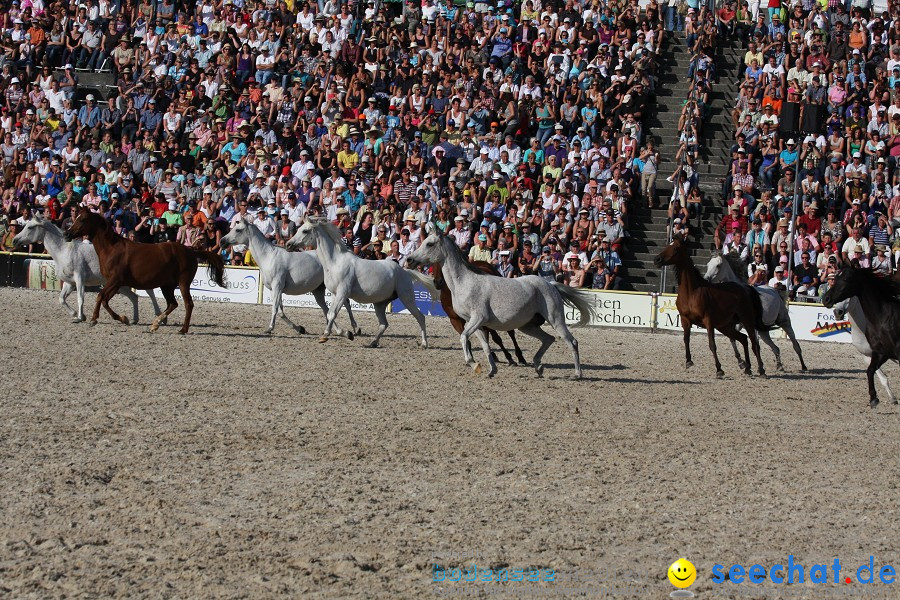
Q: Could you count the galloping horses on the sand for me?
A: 10